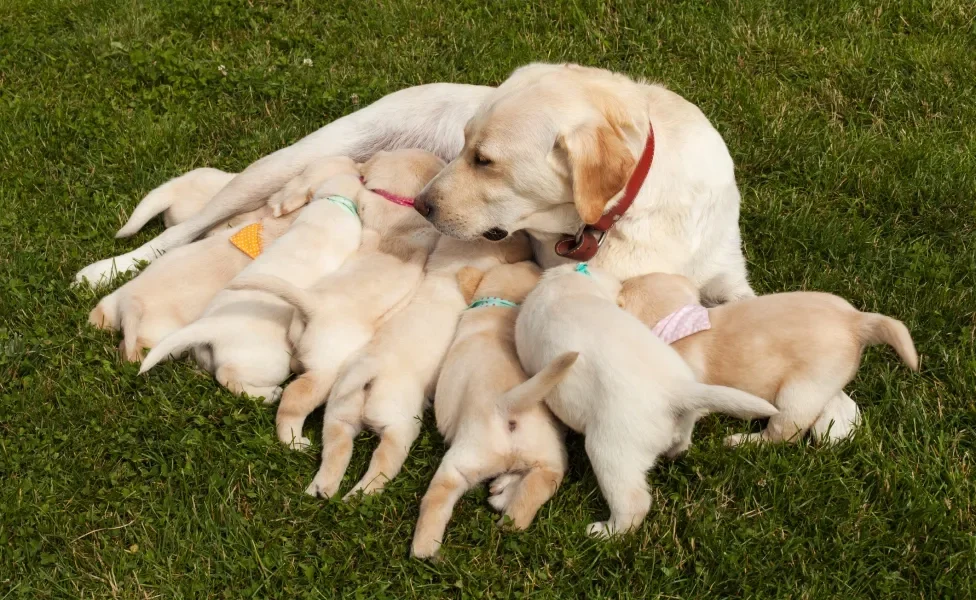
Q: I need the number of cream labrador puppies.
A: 8